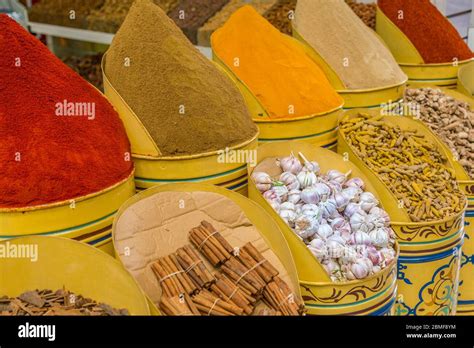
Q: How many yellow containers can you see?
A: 11